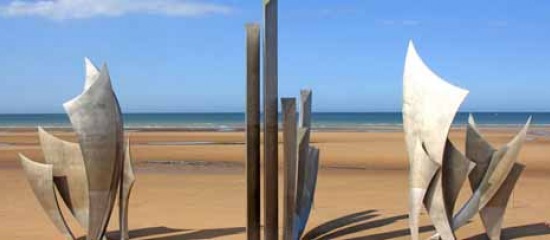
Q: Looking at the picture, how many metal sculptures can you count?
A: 3